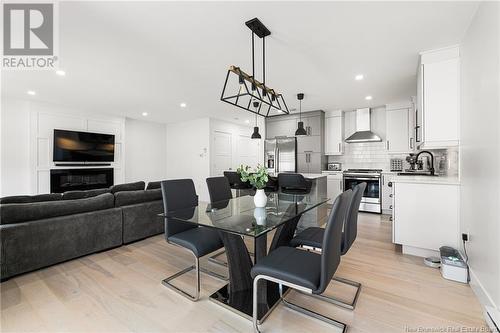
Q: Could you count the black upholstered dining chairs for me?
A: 4